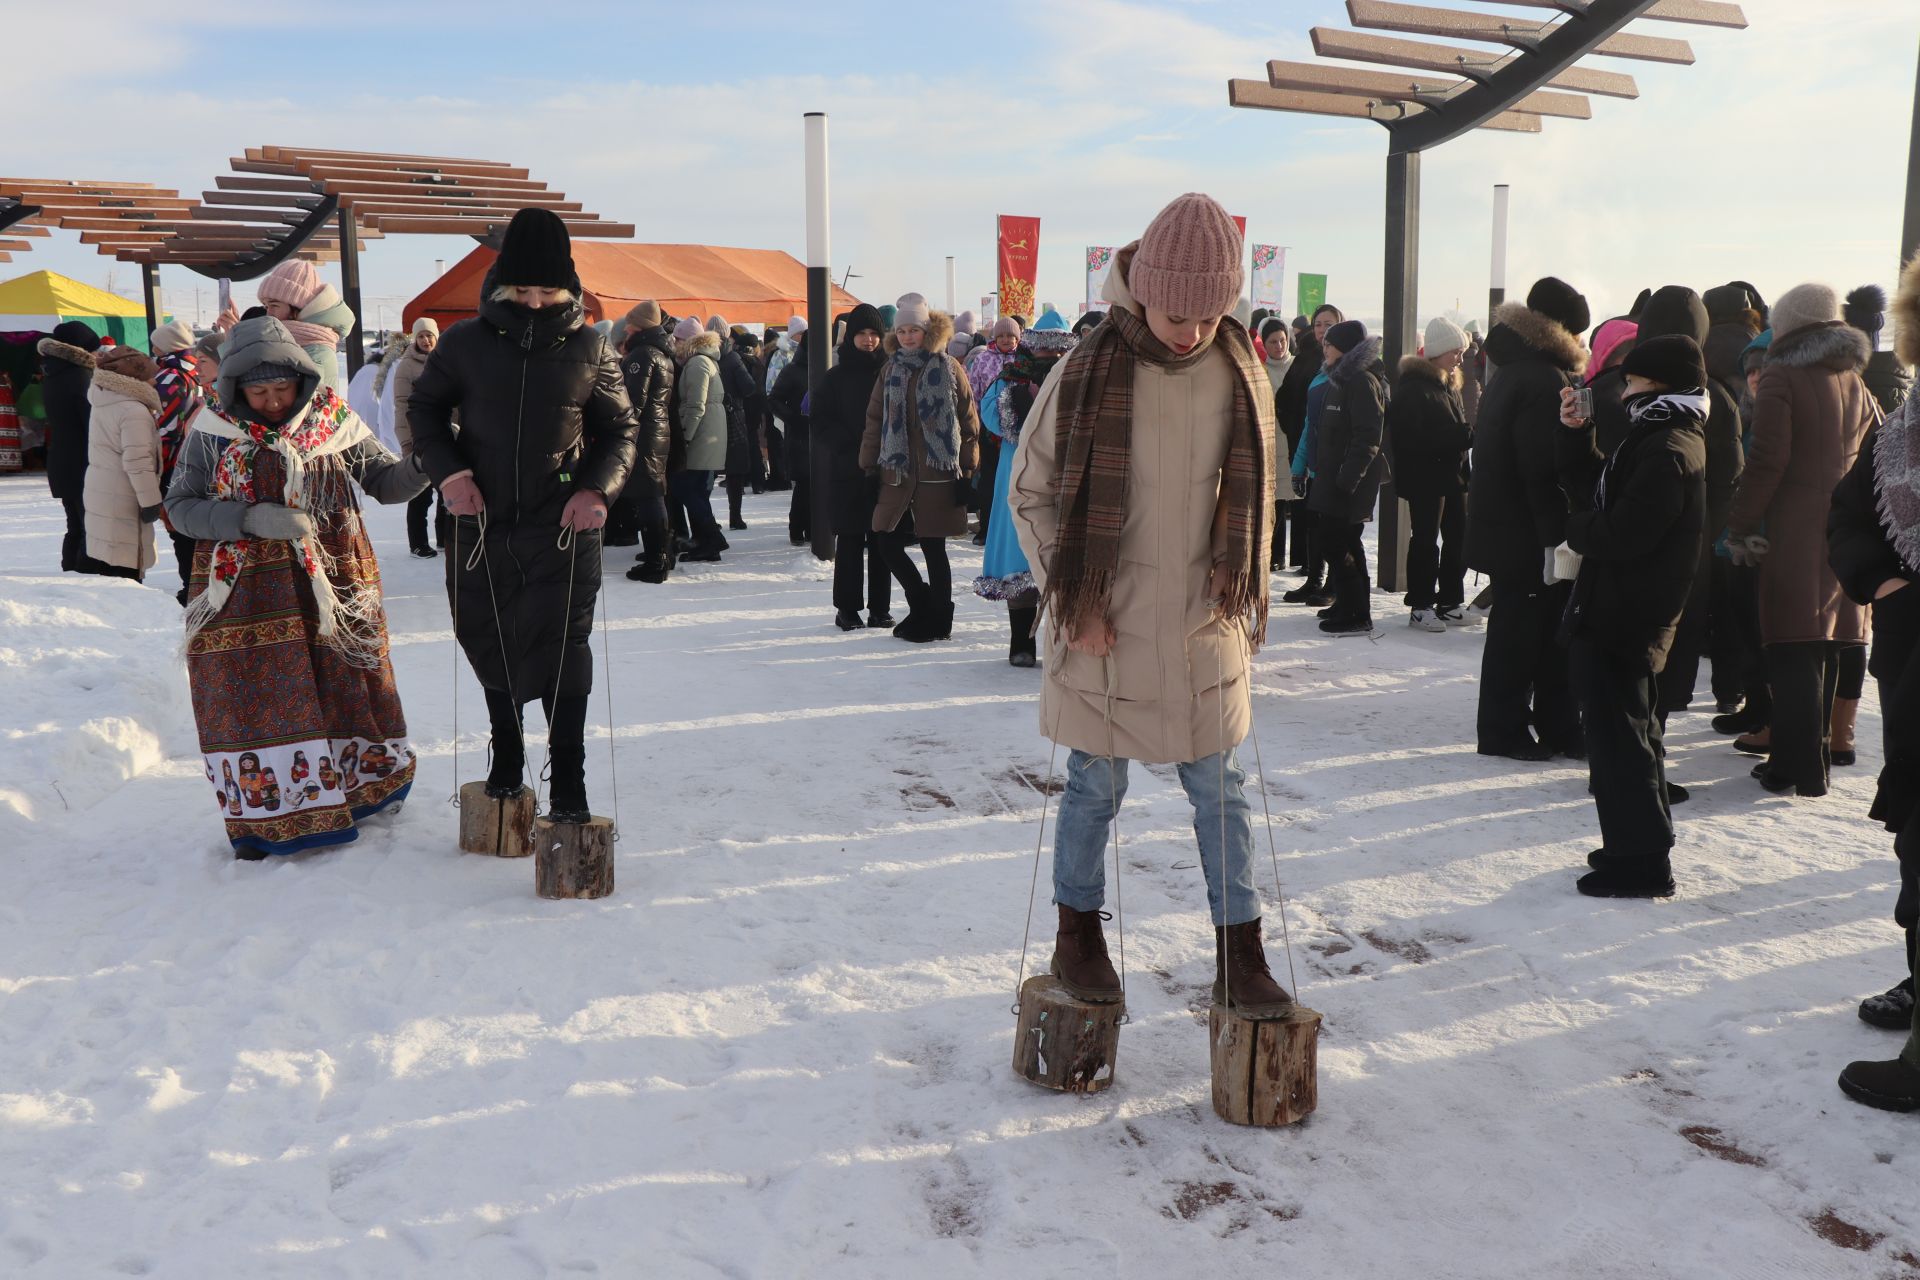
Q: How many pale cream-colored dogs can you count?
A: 0